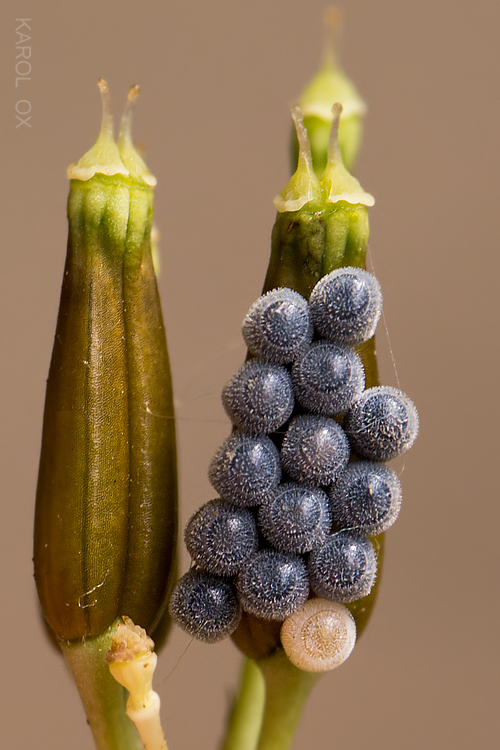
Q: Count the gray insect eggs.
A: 13